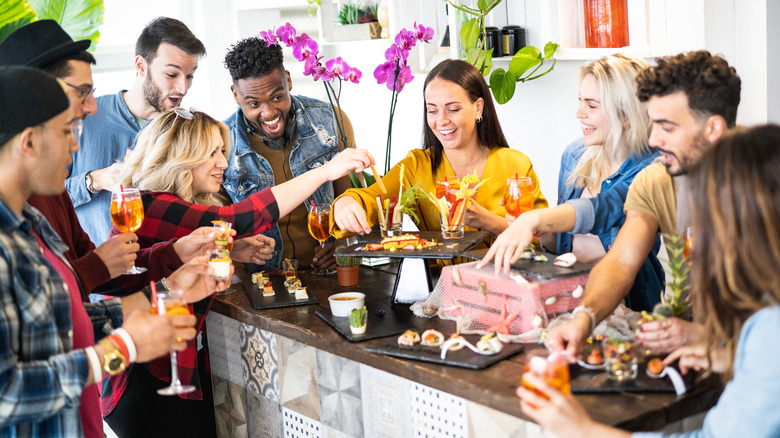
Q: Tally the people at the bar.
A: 9